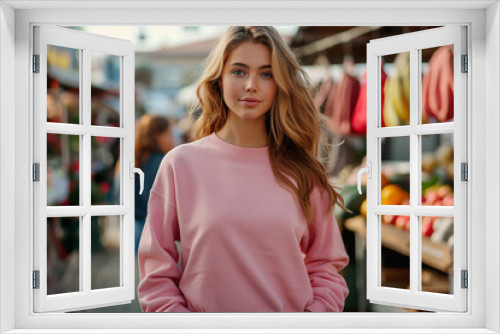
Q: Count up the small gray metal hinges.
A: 6